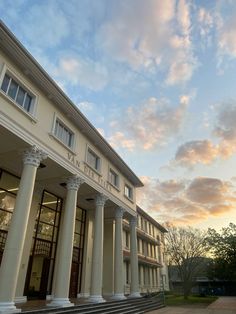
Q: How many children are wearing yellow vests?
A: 0